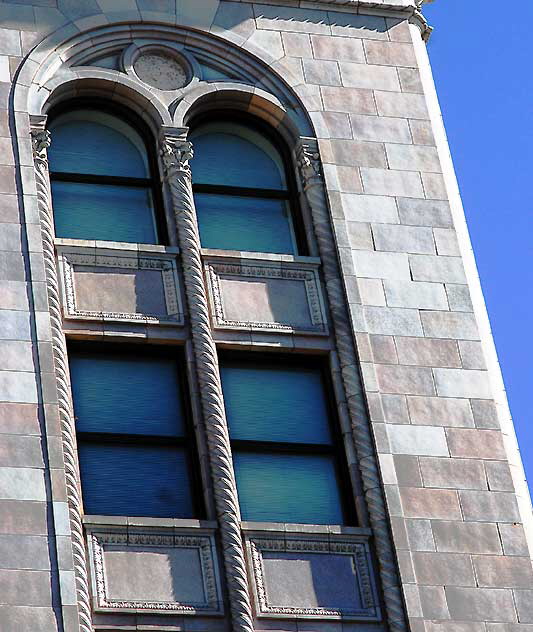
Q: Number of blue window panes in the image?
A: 8